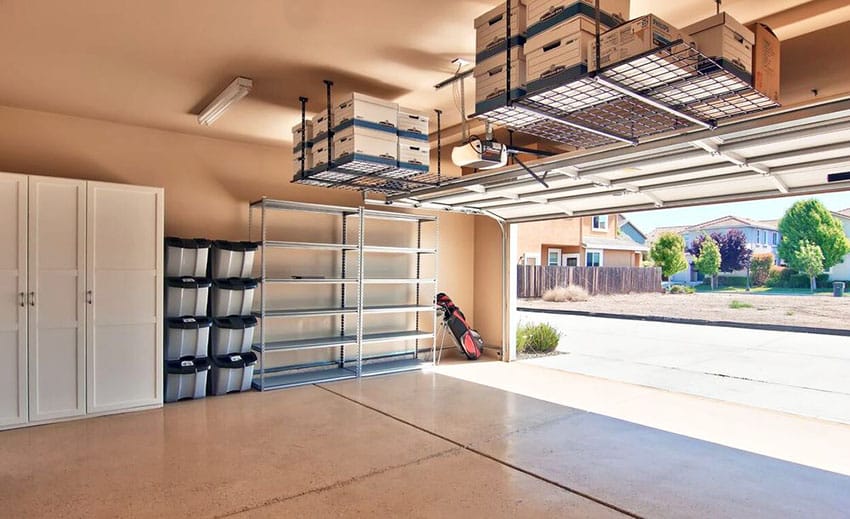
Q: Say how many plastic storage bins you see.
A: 8